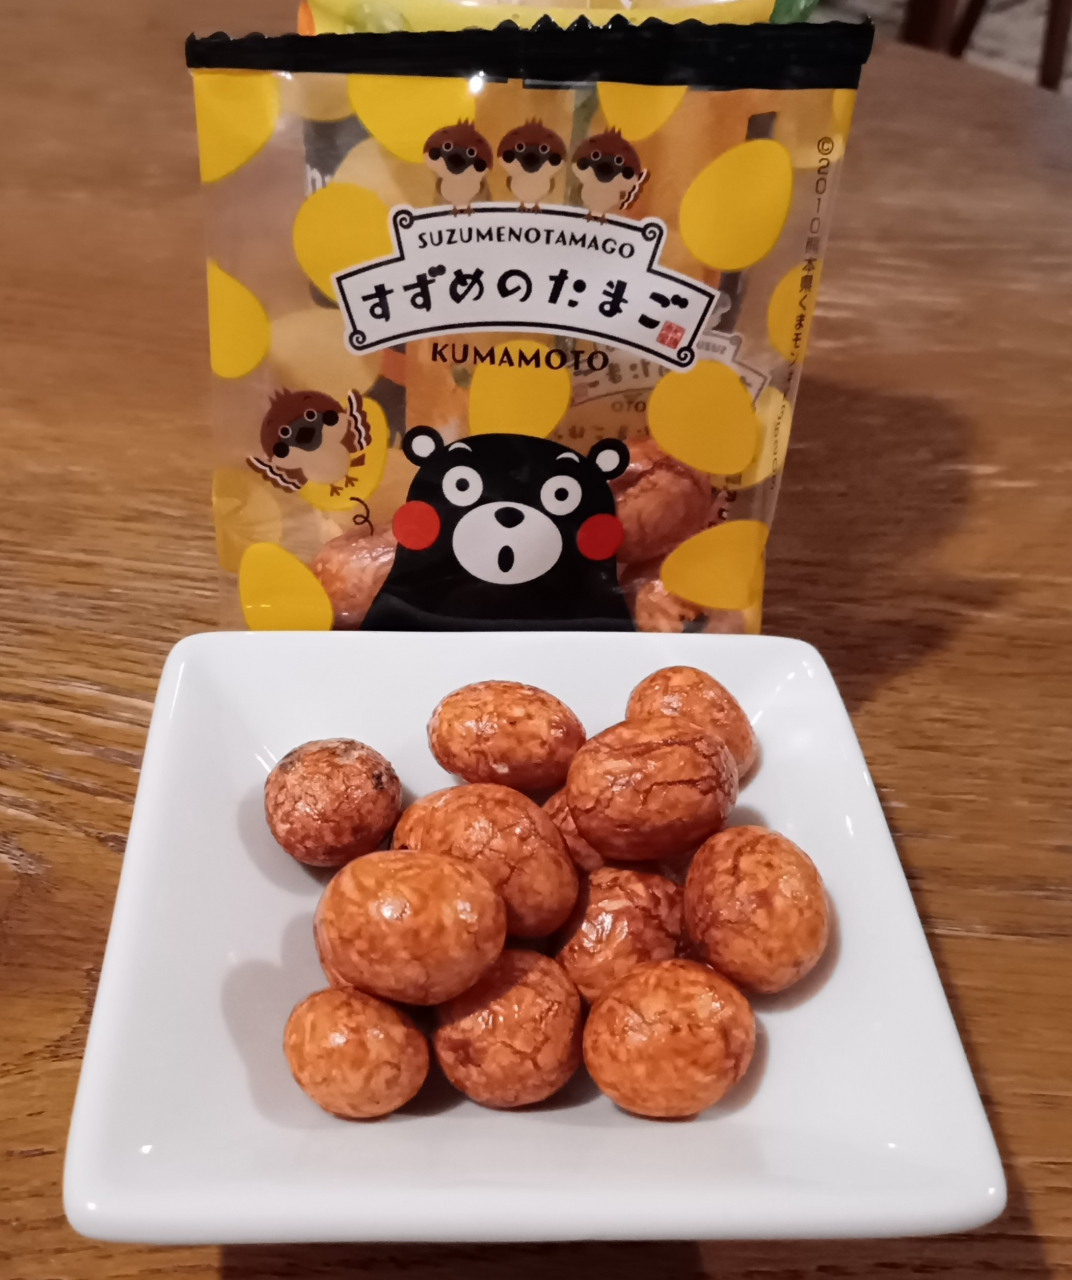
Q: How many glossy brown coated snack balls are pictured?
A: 12